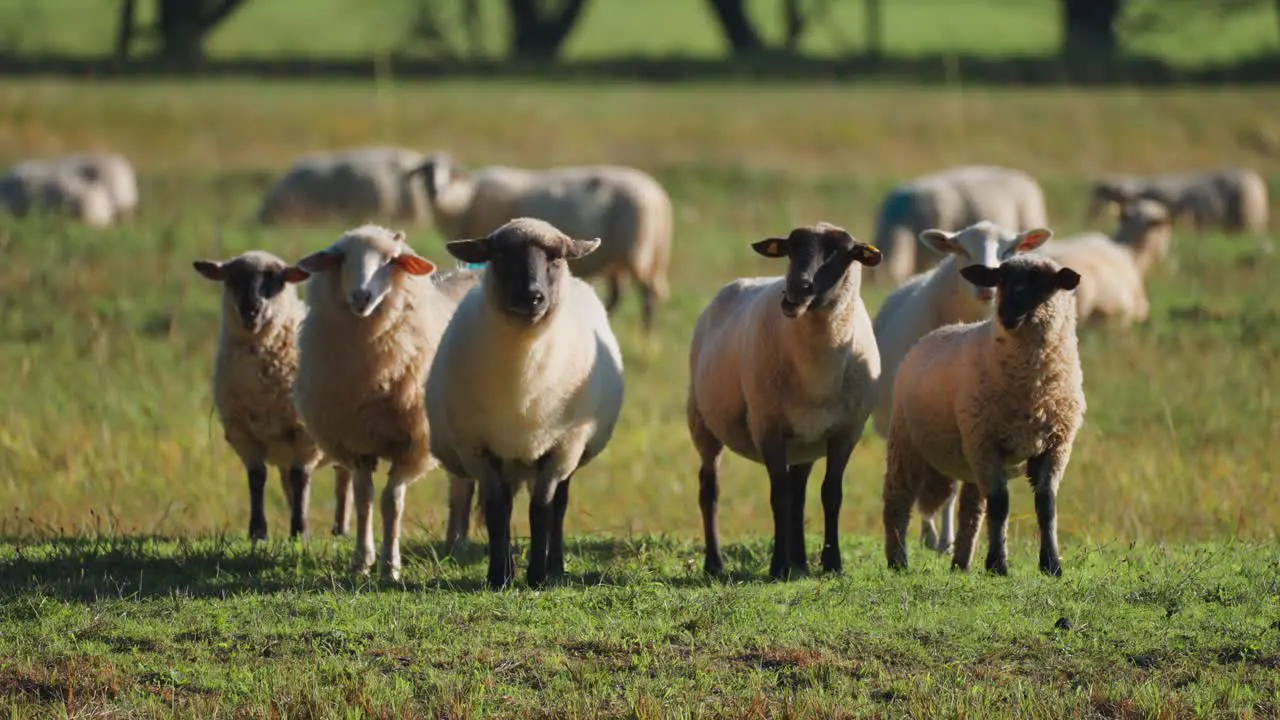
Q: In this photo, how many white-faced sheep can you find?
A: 2